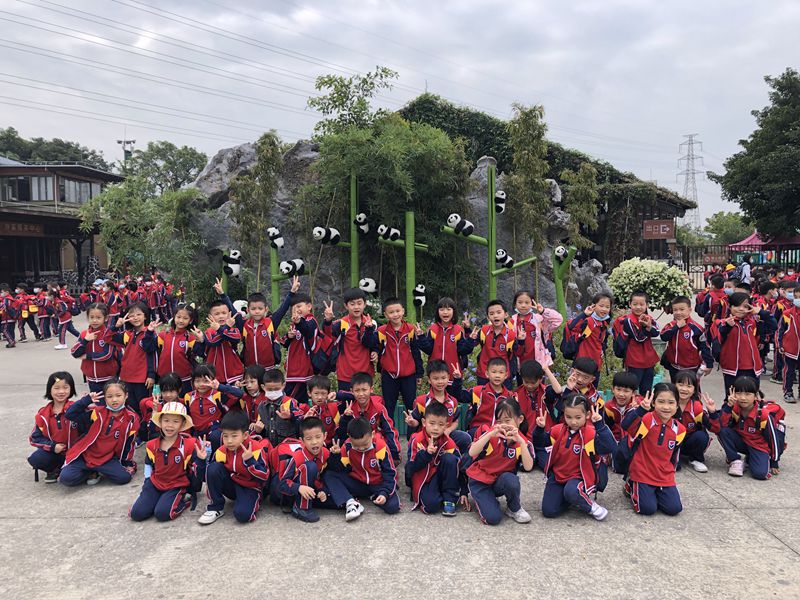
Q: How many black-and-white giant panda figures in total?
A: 13